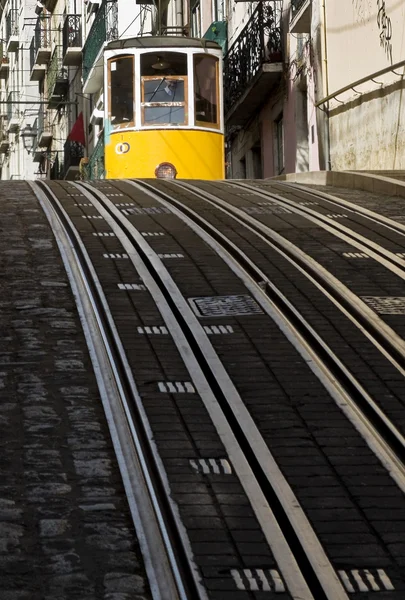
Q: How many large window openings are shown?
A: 3